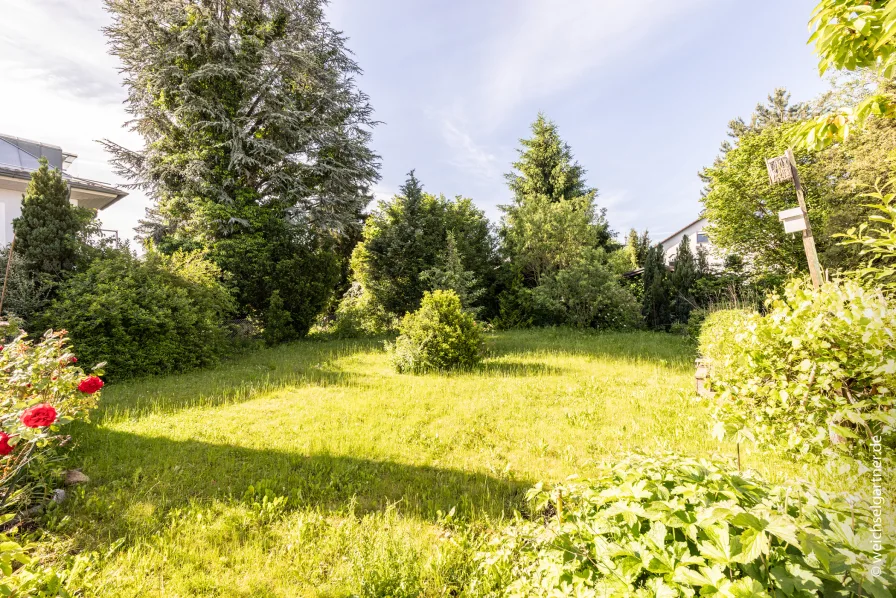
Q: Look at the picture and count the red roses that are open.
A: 3